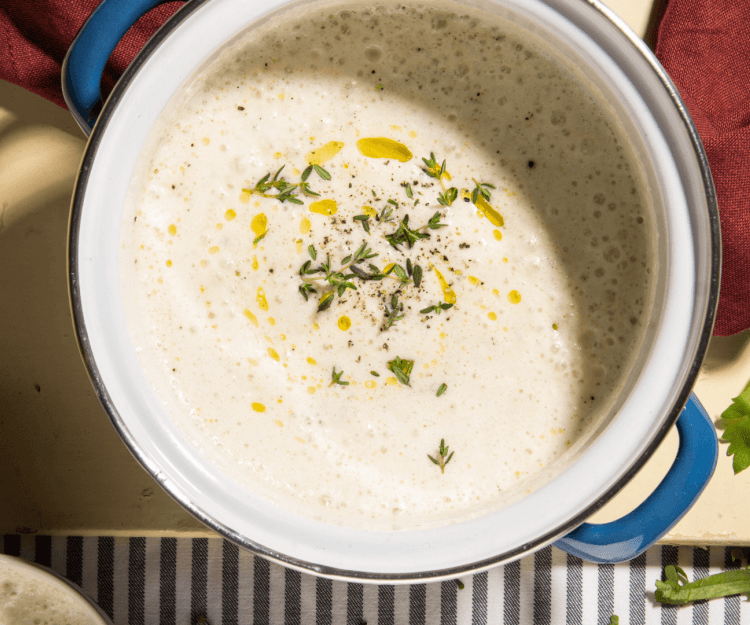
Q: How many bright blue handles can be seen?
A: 2